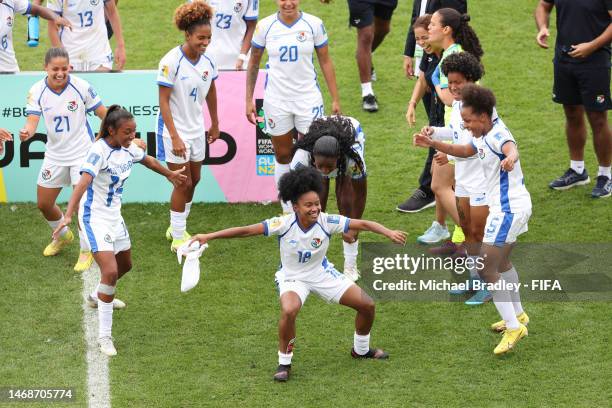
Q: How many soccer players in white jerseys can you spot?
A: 11